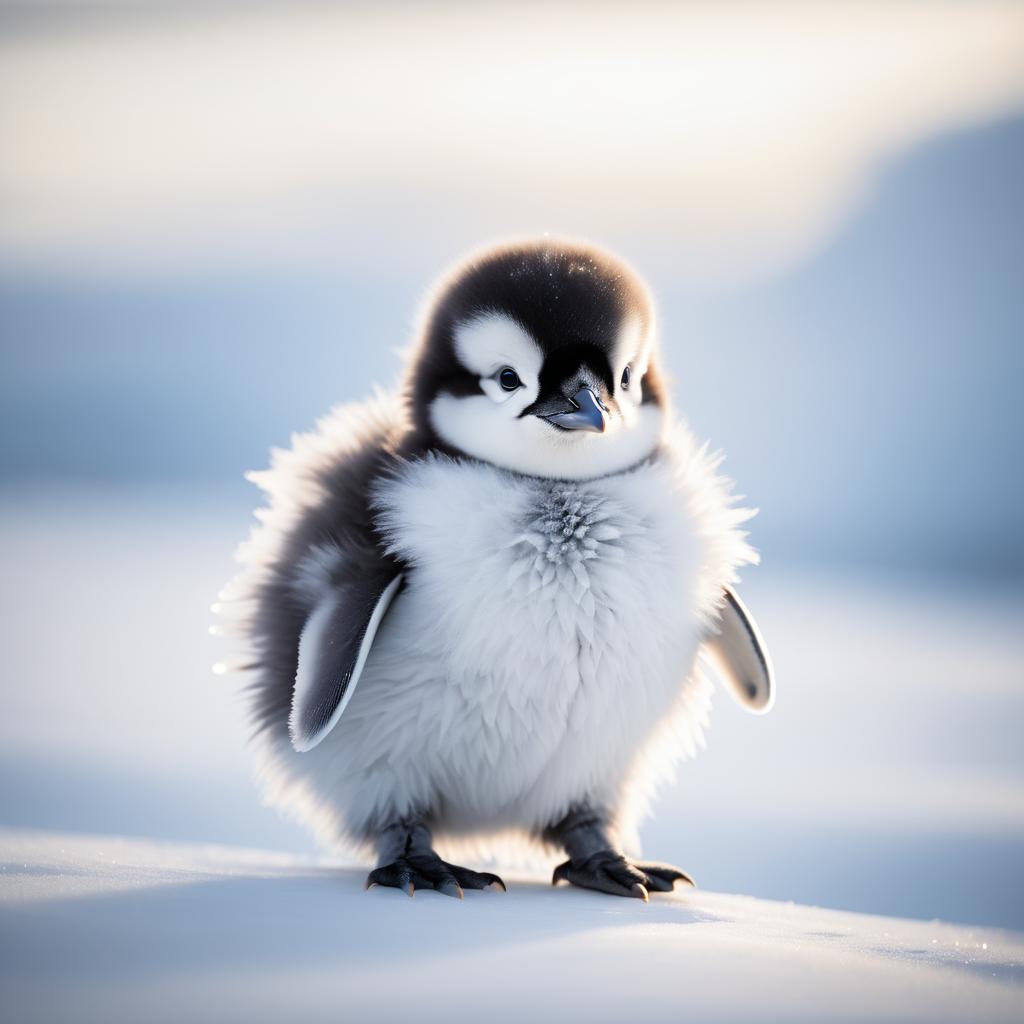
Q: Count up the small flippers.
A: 2